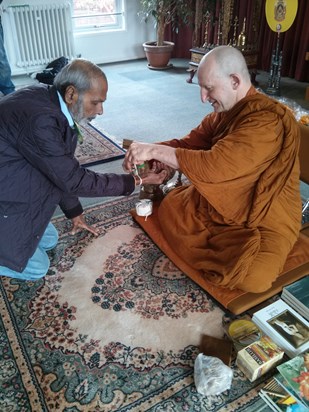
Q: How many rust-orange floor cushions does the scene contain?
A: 1